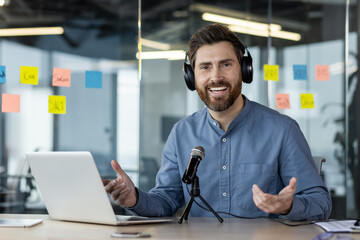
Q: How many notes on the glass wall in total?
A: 11